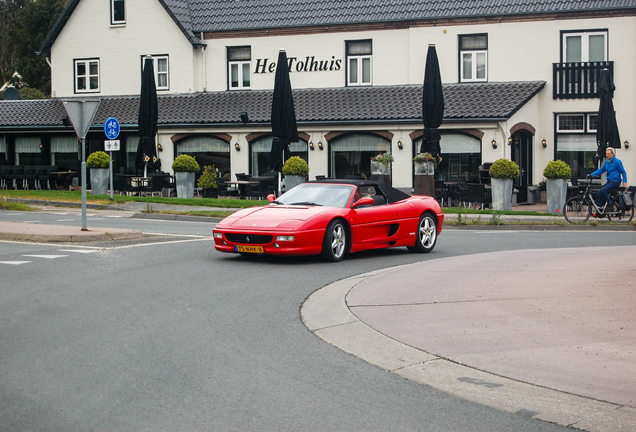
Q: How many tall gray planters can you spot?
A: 5